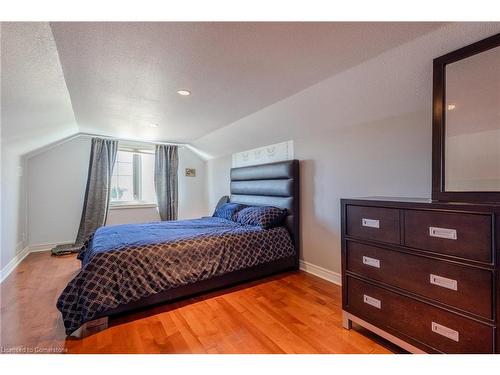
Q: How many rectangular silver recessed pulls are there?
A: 6